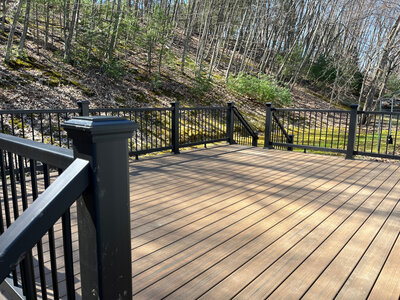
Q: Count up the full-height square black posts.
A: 6